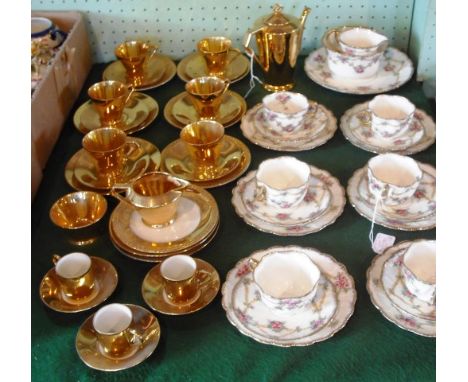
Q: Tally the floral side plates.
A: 6